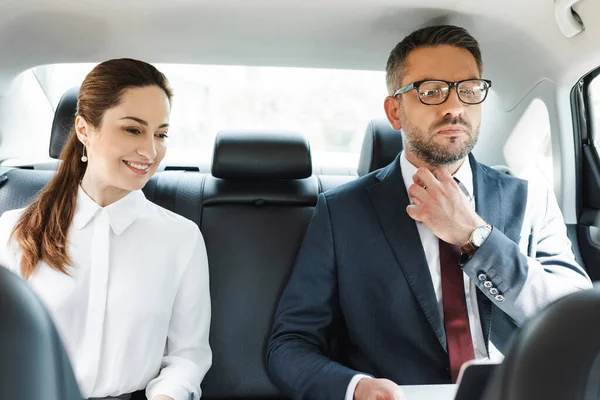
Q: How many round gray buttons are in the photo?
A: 4